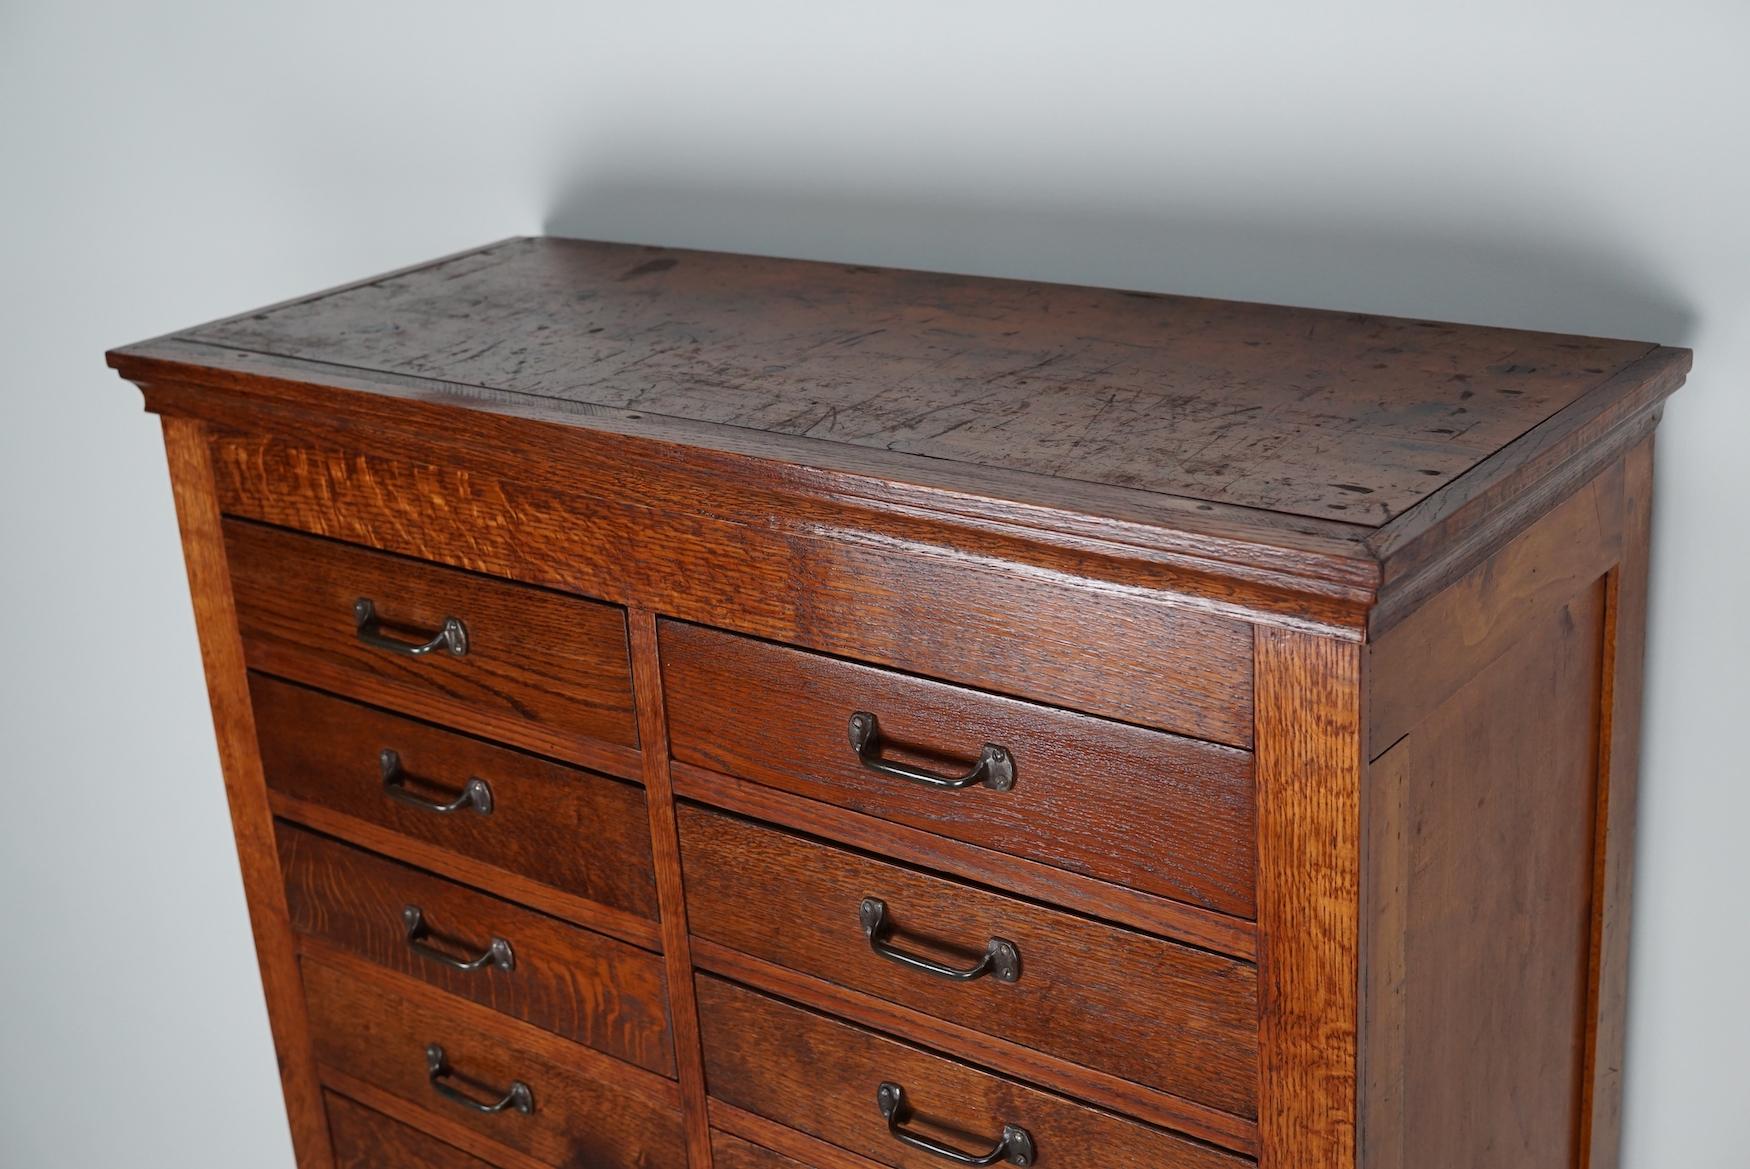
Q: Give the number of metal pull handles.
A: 7